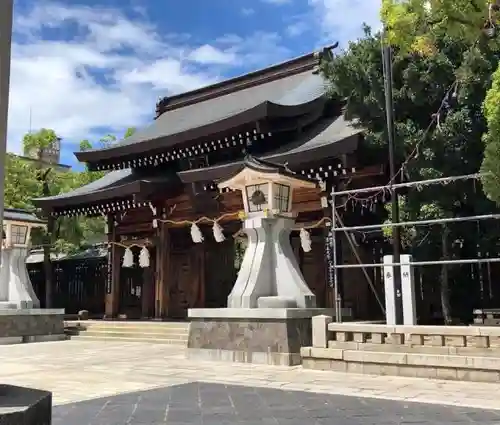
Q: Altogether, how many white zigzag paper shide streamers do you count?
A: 5